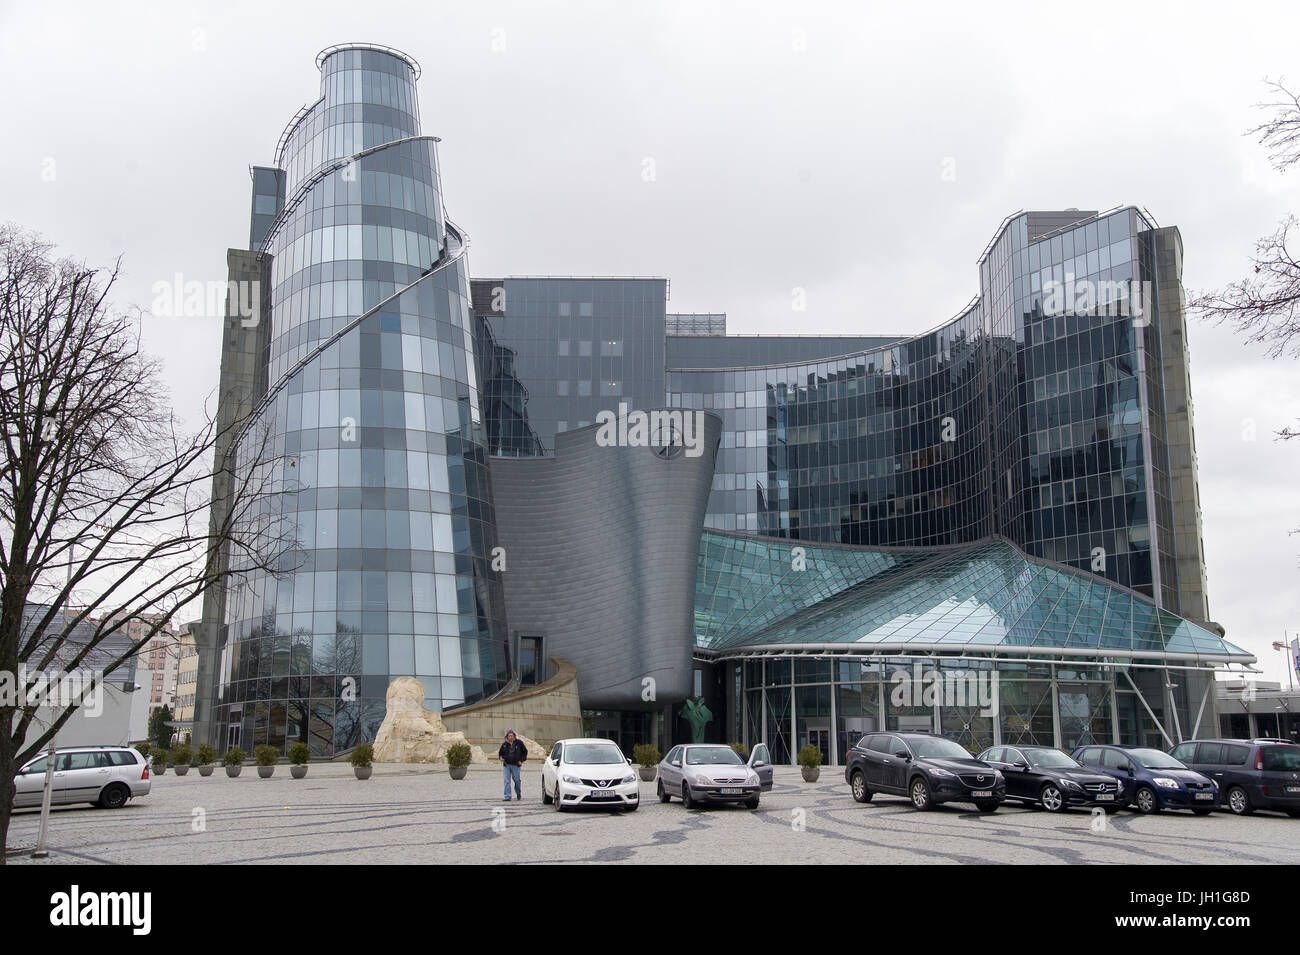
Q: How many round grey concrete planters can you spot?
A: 10